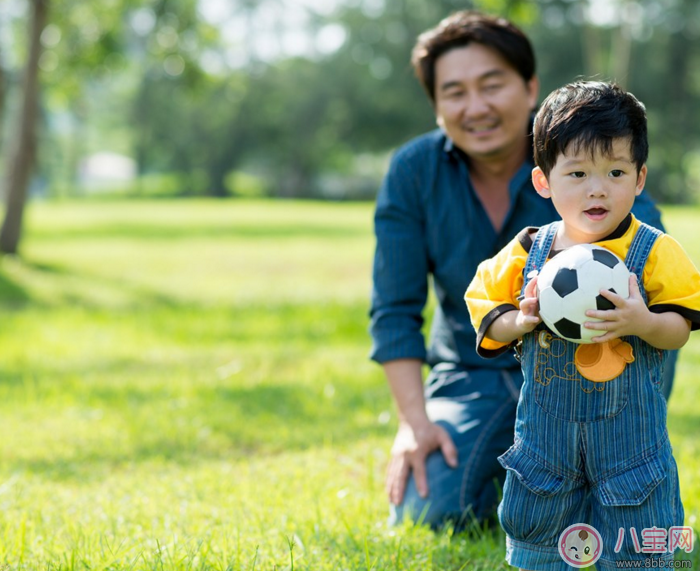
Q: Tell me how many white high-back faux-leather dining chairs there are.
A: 0